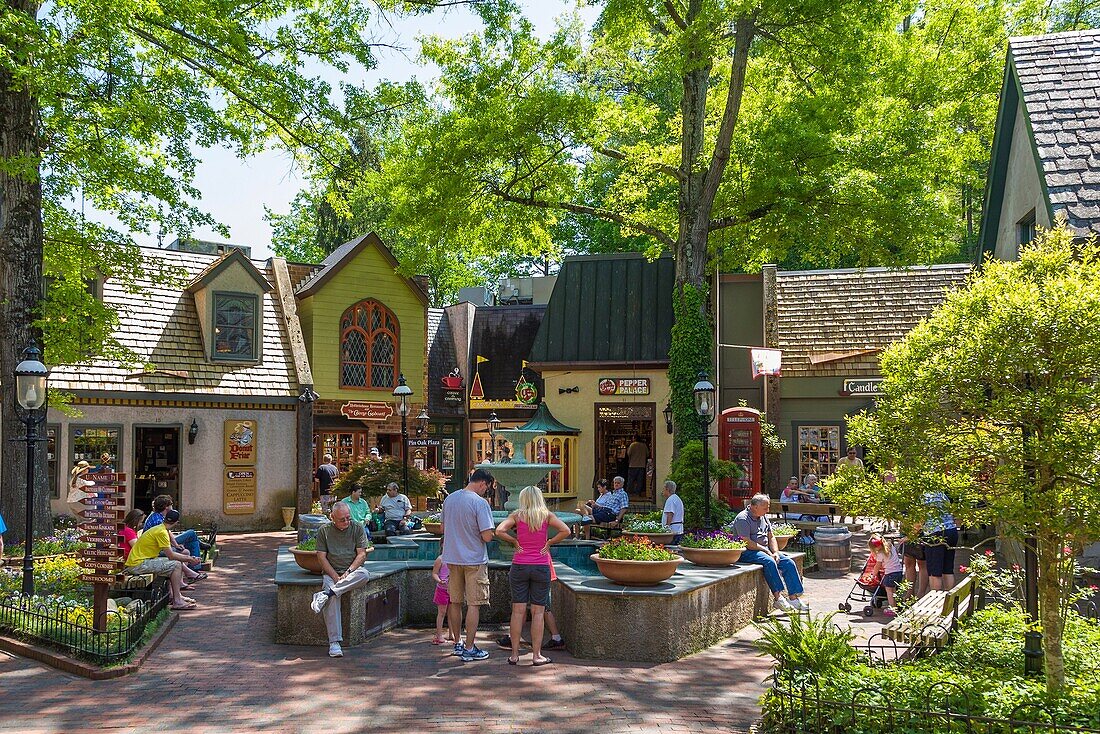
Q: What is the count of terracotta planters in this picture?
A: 6